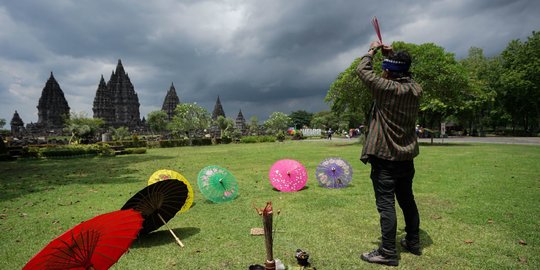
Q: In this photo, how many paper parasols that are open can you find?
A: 6